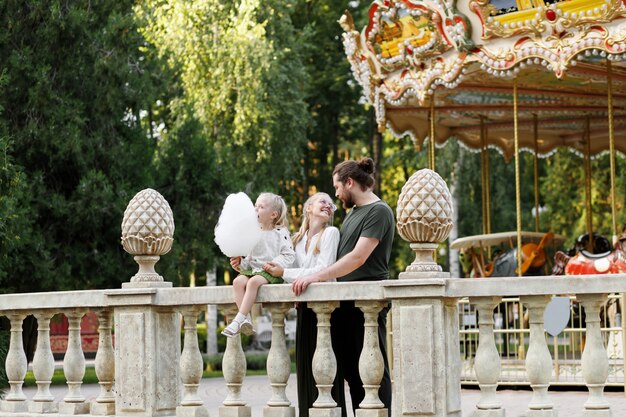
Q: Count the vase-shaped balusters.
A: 12